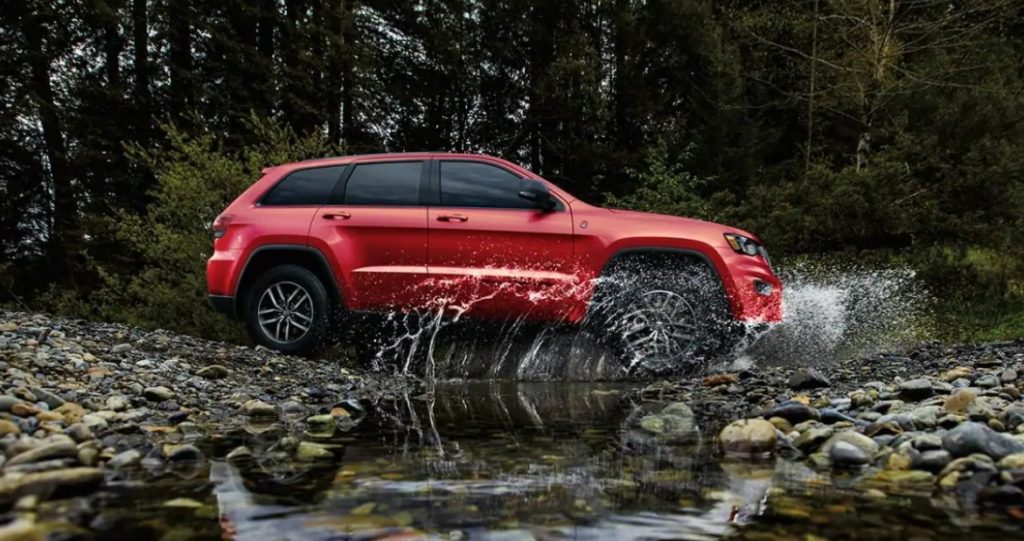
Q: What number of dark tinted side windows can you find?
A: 3